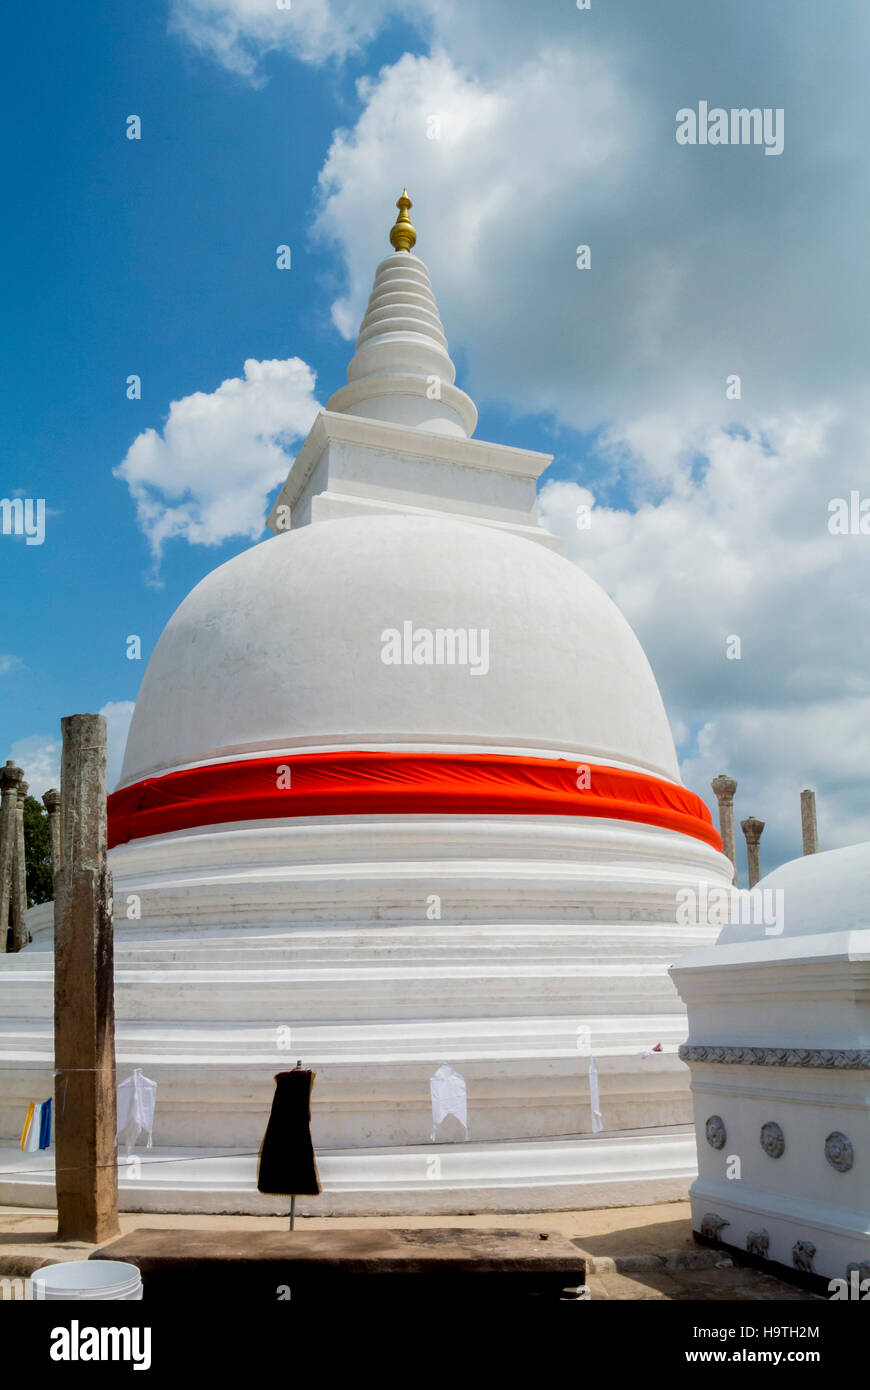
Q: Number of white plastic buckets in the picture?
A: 1